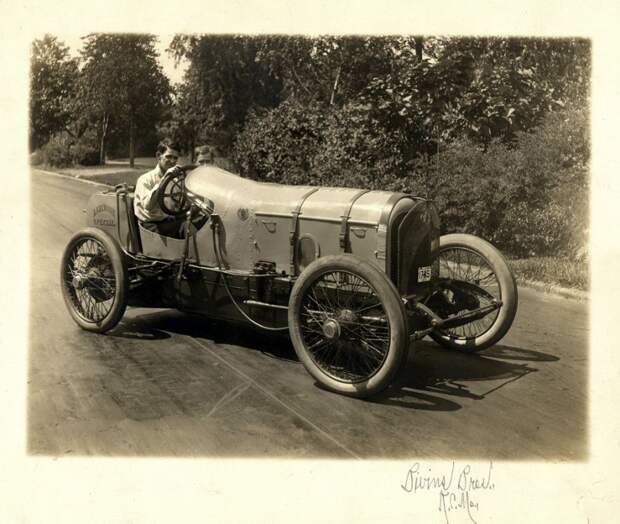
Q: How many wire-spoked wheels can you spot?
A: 3